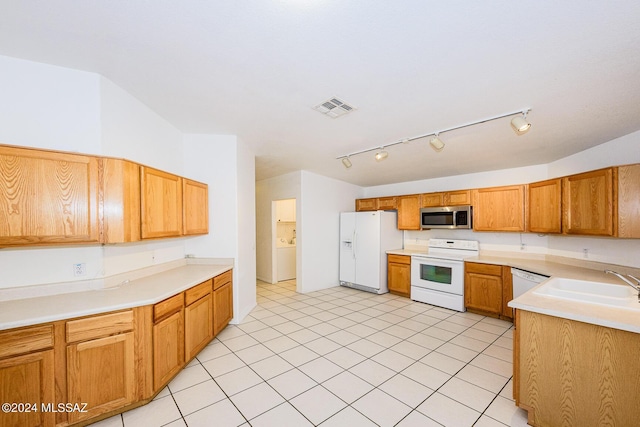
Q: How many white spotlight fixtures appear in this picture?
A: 4